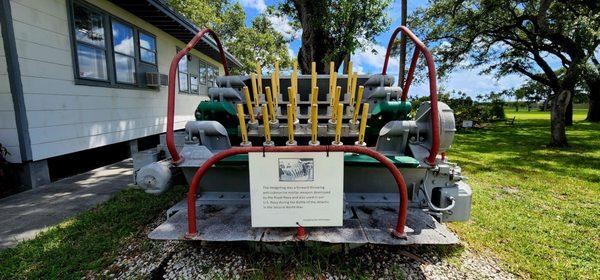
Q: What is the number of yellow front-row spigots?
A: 6